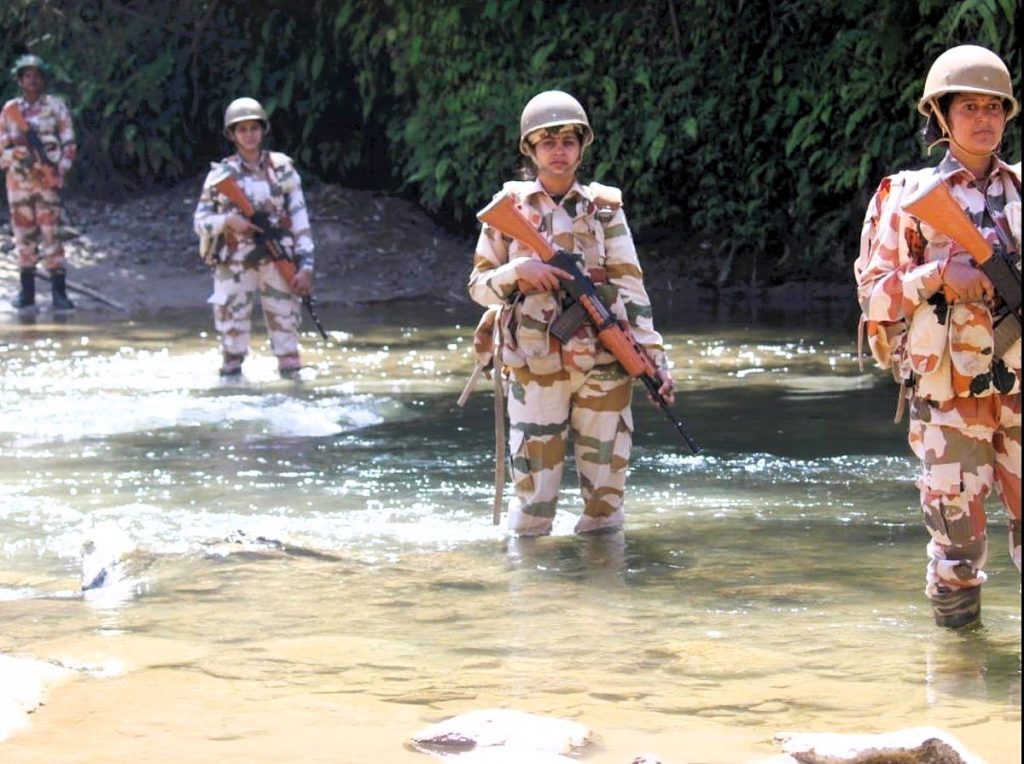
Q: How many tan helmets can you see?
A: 3